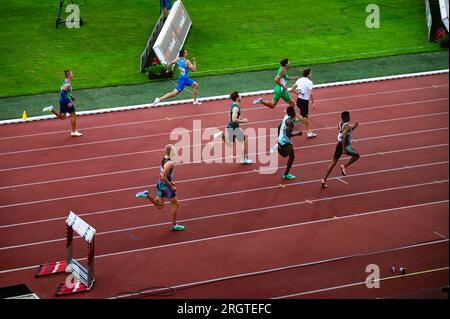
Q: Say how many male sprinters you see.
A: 8